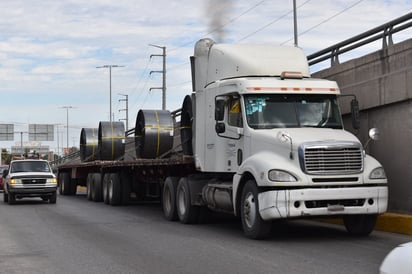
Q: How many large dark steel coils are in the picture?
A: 4